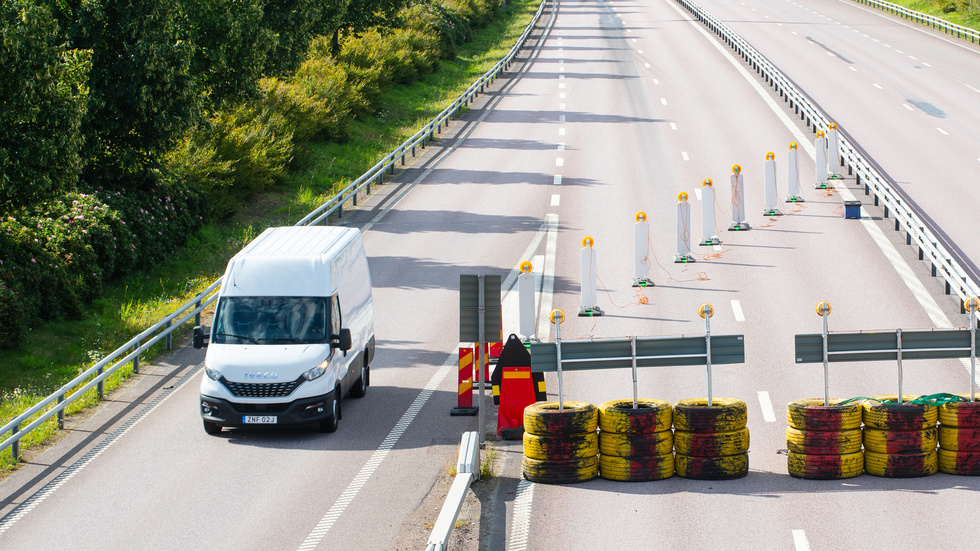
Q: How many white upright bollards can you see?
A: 10